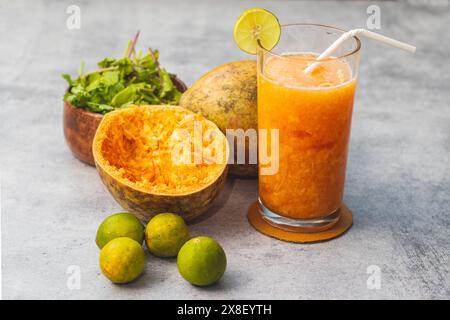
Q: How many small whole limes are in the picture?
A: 4